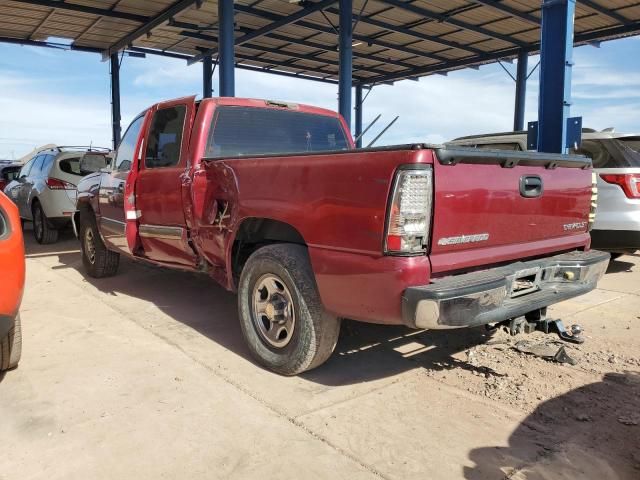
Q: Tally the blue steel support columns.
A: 7